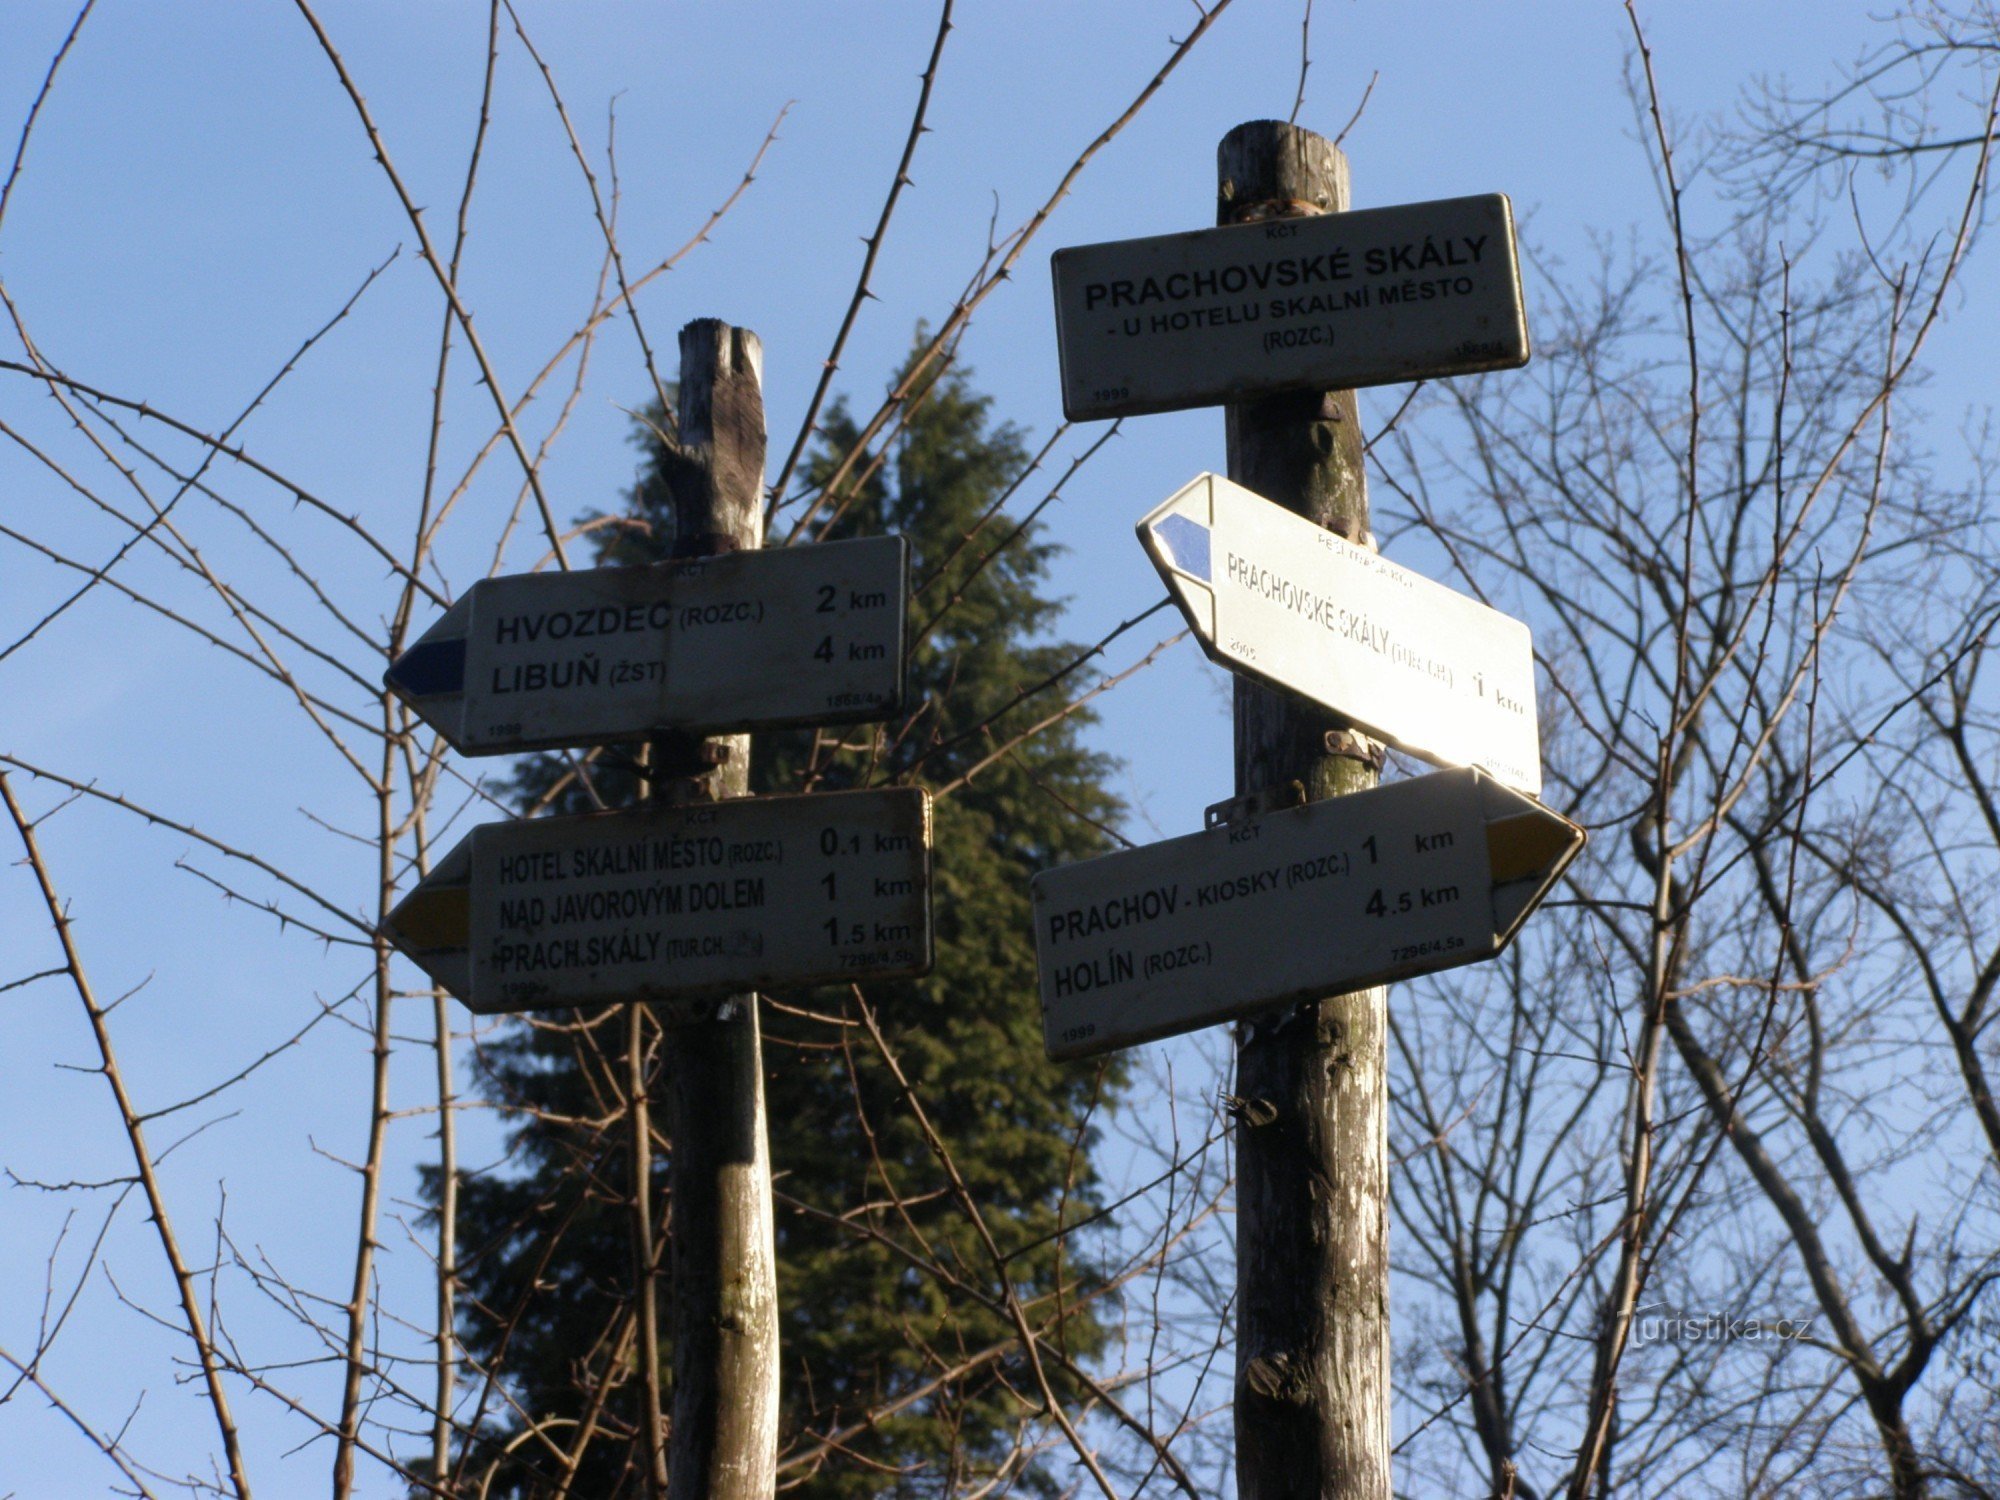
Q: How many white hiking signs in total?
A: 5